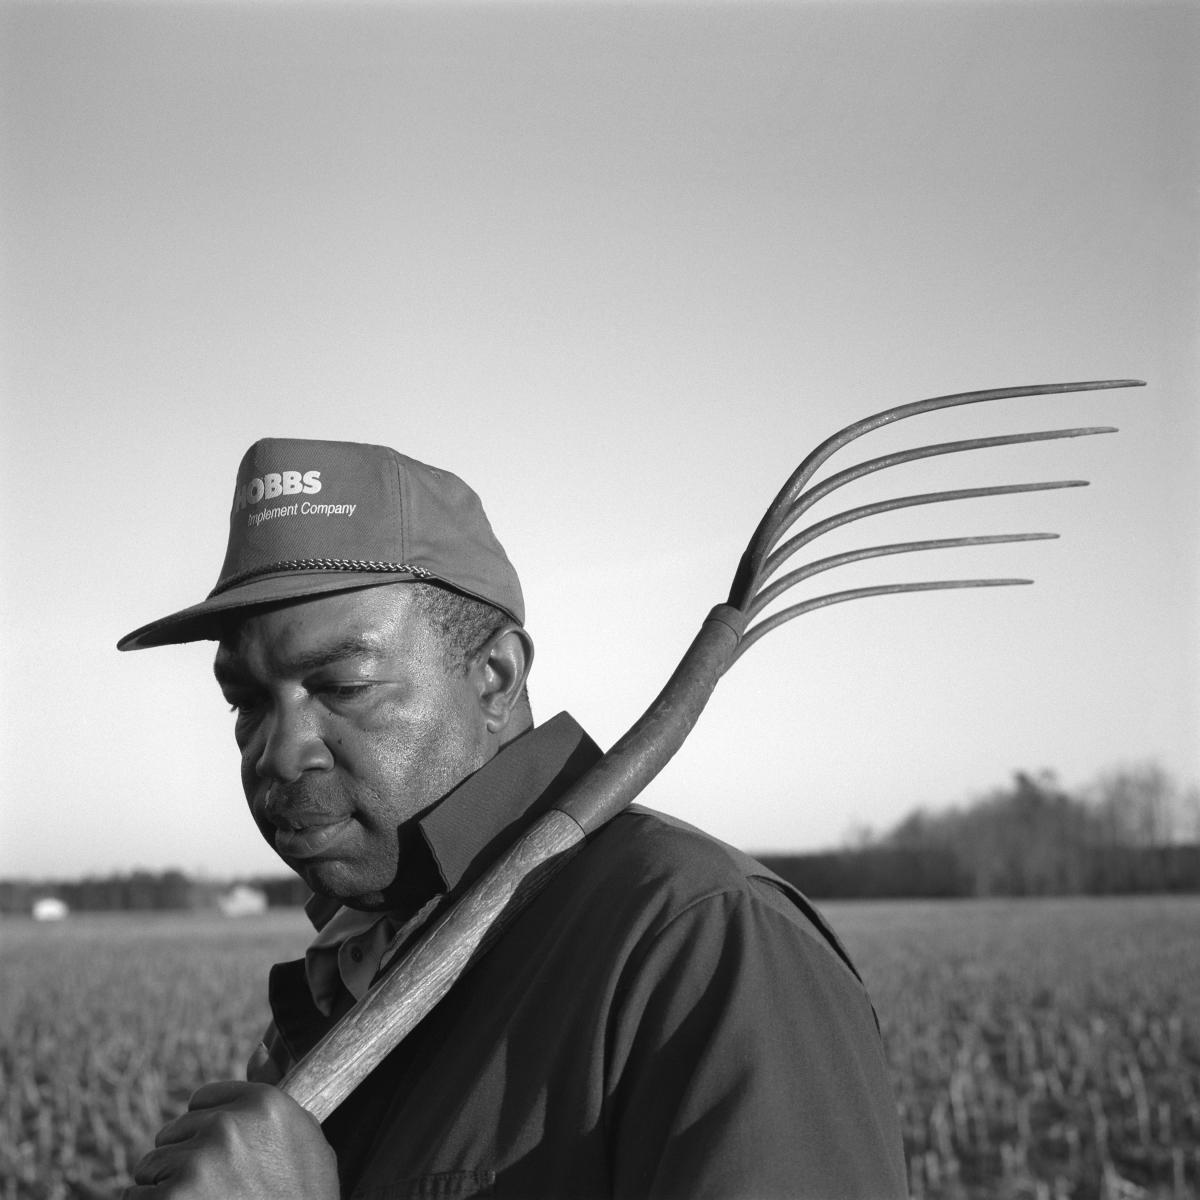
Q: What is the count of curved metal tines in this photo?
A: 5